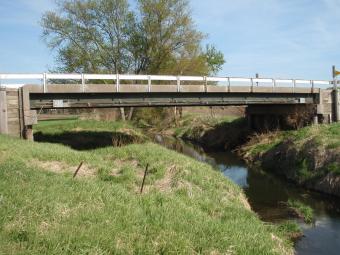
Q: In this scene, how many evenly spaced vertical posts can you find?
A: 11